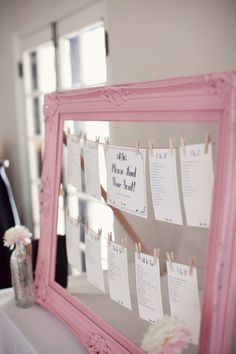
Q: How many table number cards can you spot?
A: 9